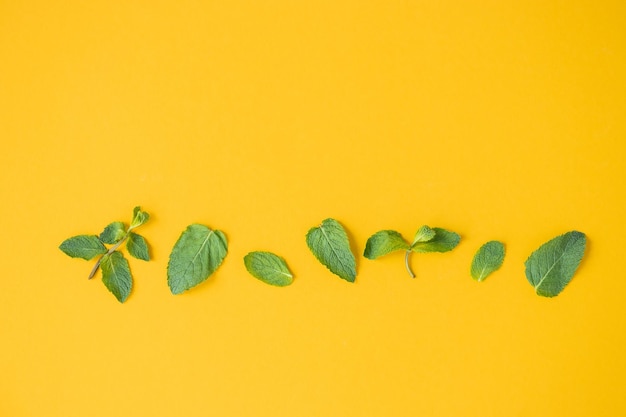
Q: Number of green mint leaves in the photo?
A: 13